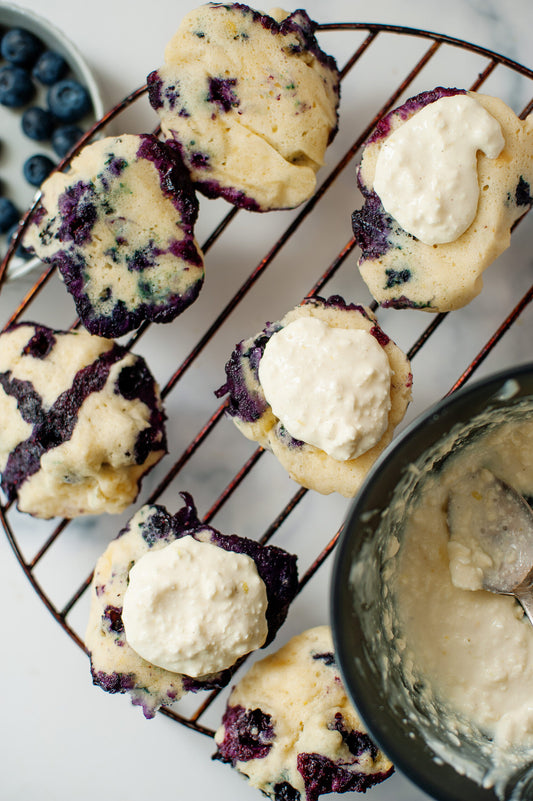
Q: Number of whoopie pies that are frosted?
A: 3